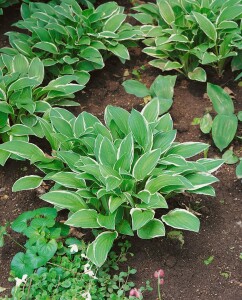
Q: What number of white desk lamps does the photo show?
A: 0